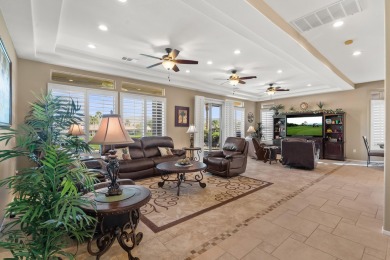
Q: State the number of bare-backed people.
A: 0